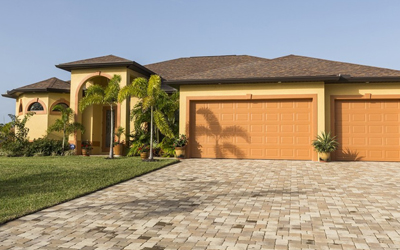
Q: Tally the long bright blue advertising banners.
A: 0